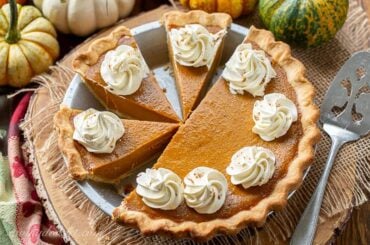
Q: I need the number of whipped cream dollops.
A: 8